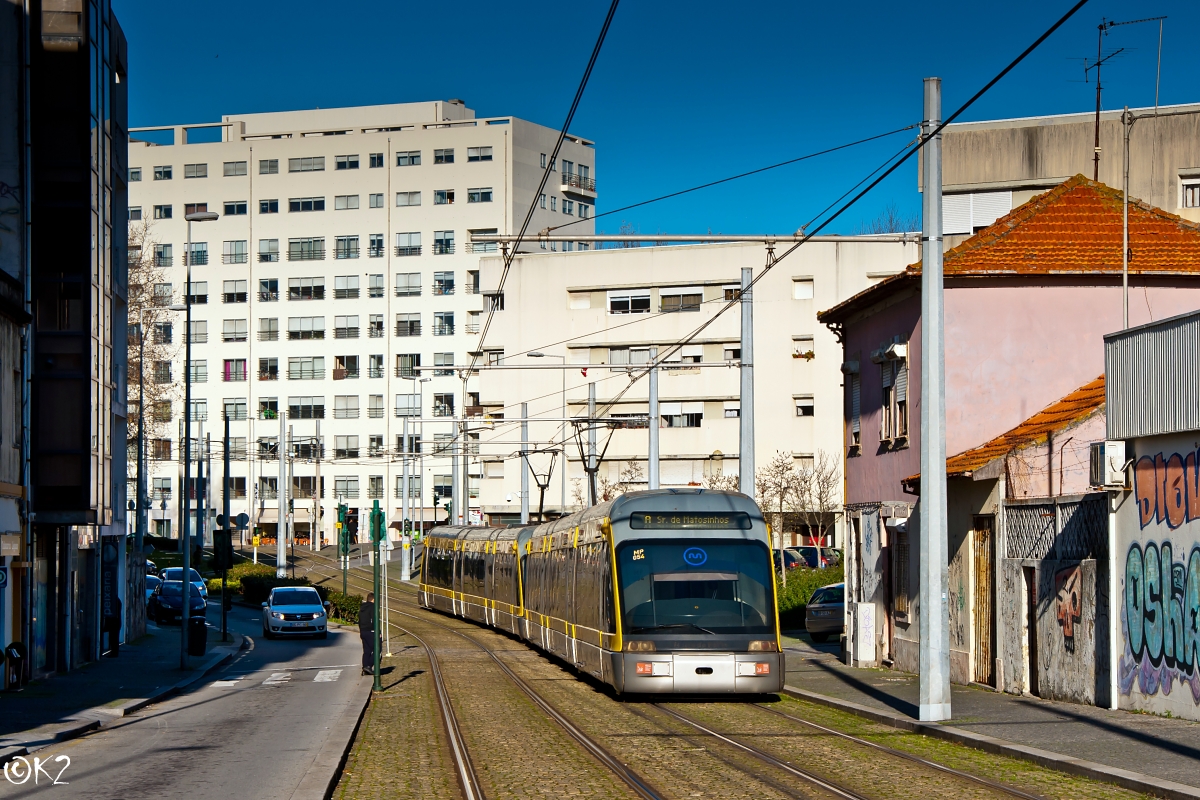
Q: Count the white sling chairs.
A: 0